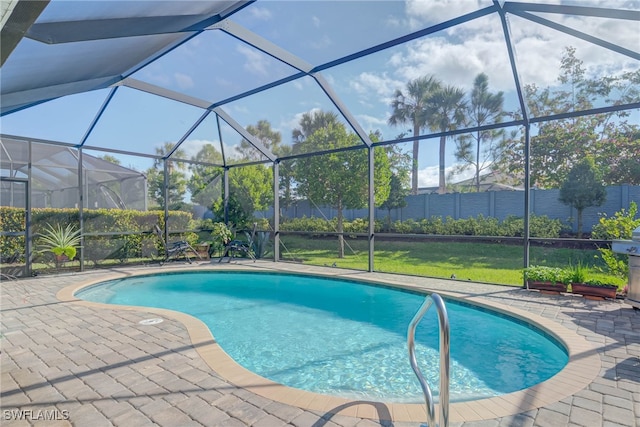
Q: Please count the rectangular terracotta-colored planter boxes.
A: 2